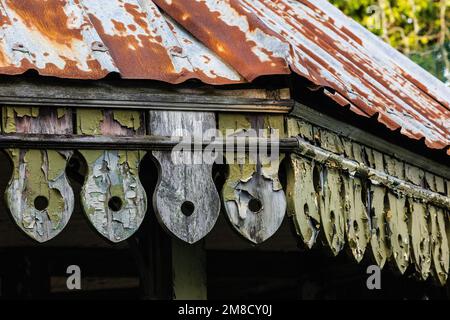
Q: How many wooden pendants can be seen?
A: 11